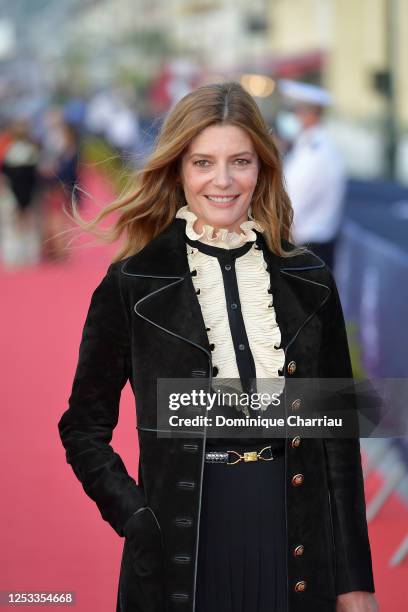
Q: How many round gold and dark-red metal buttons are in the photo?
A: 6